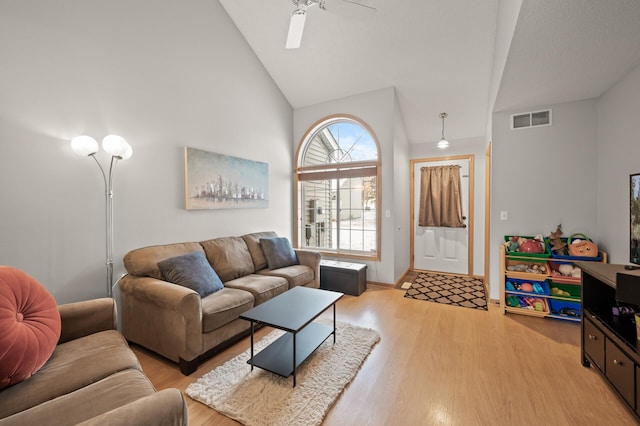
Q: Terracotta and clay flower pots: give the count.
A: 0